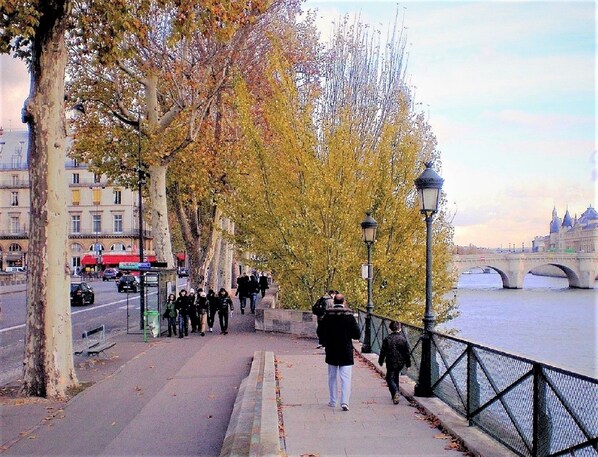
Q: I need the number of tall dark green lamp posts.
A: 2